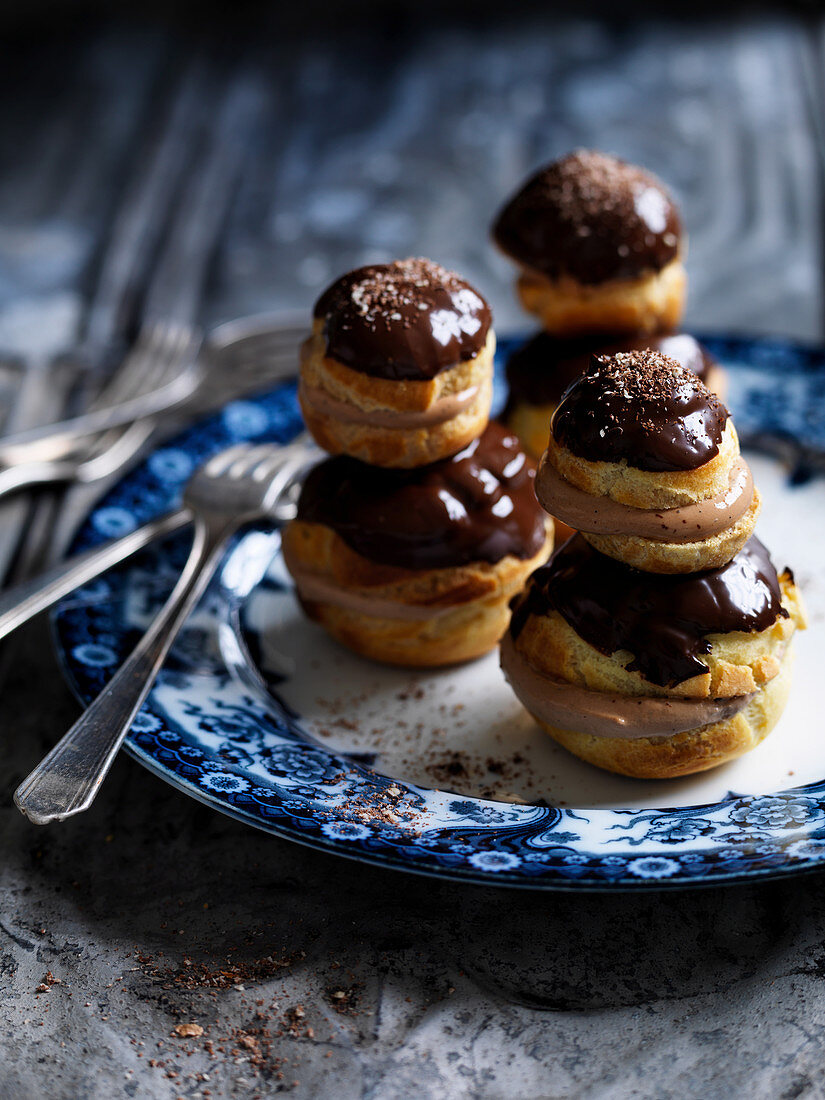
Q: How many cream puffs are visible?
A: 6